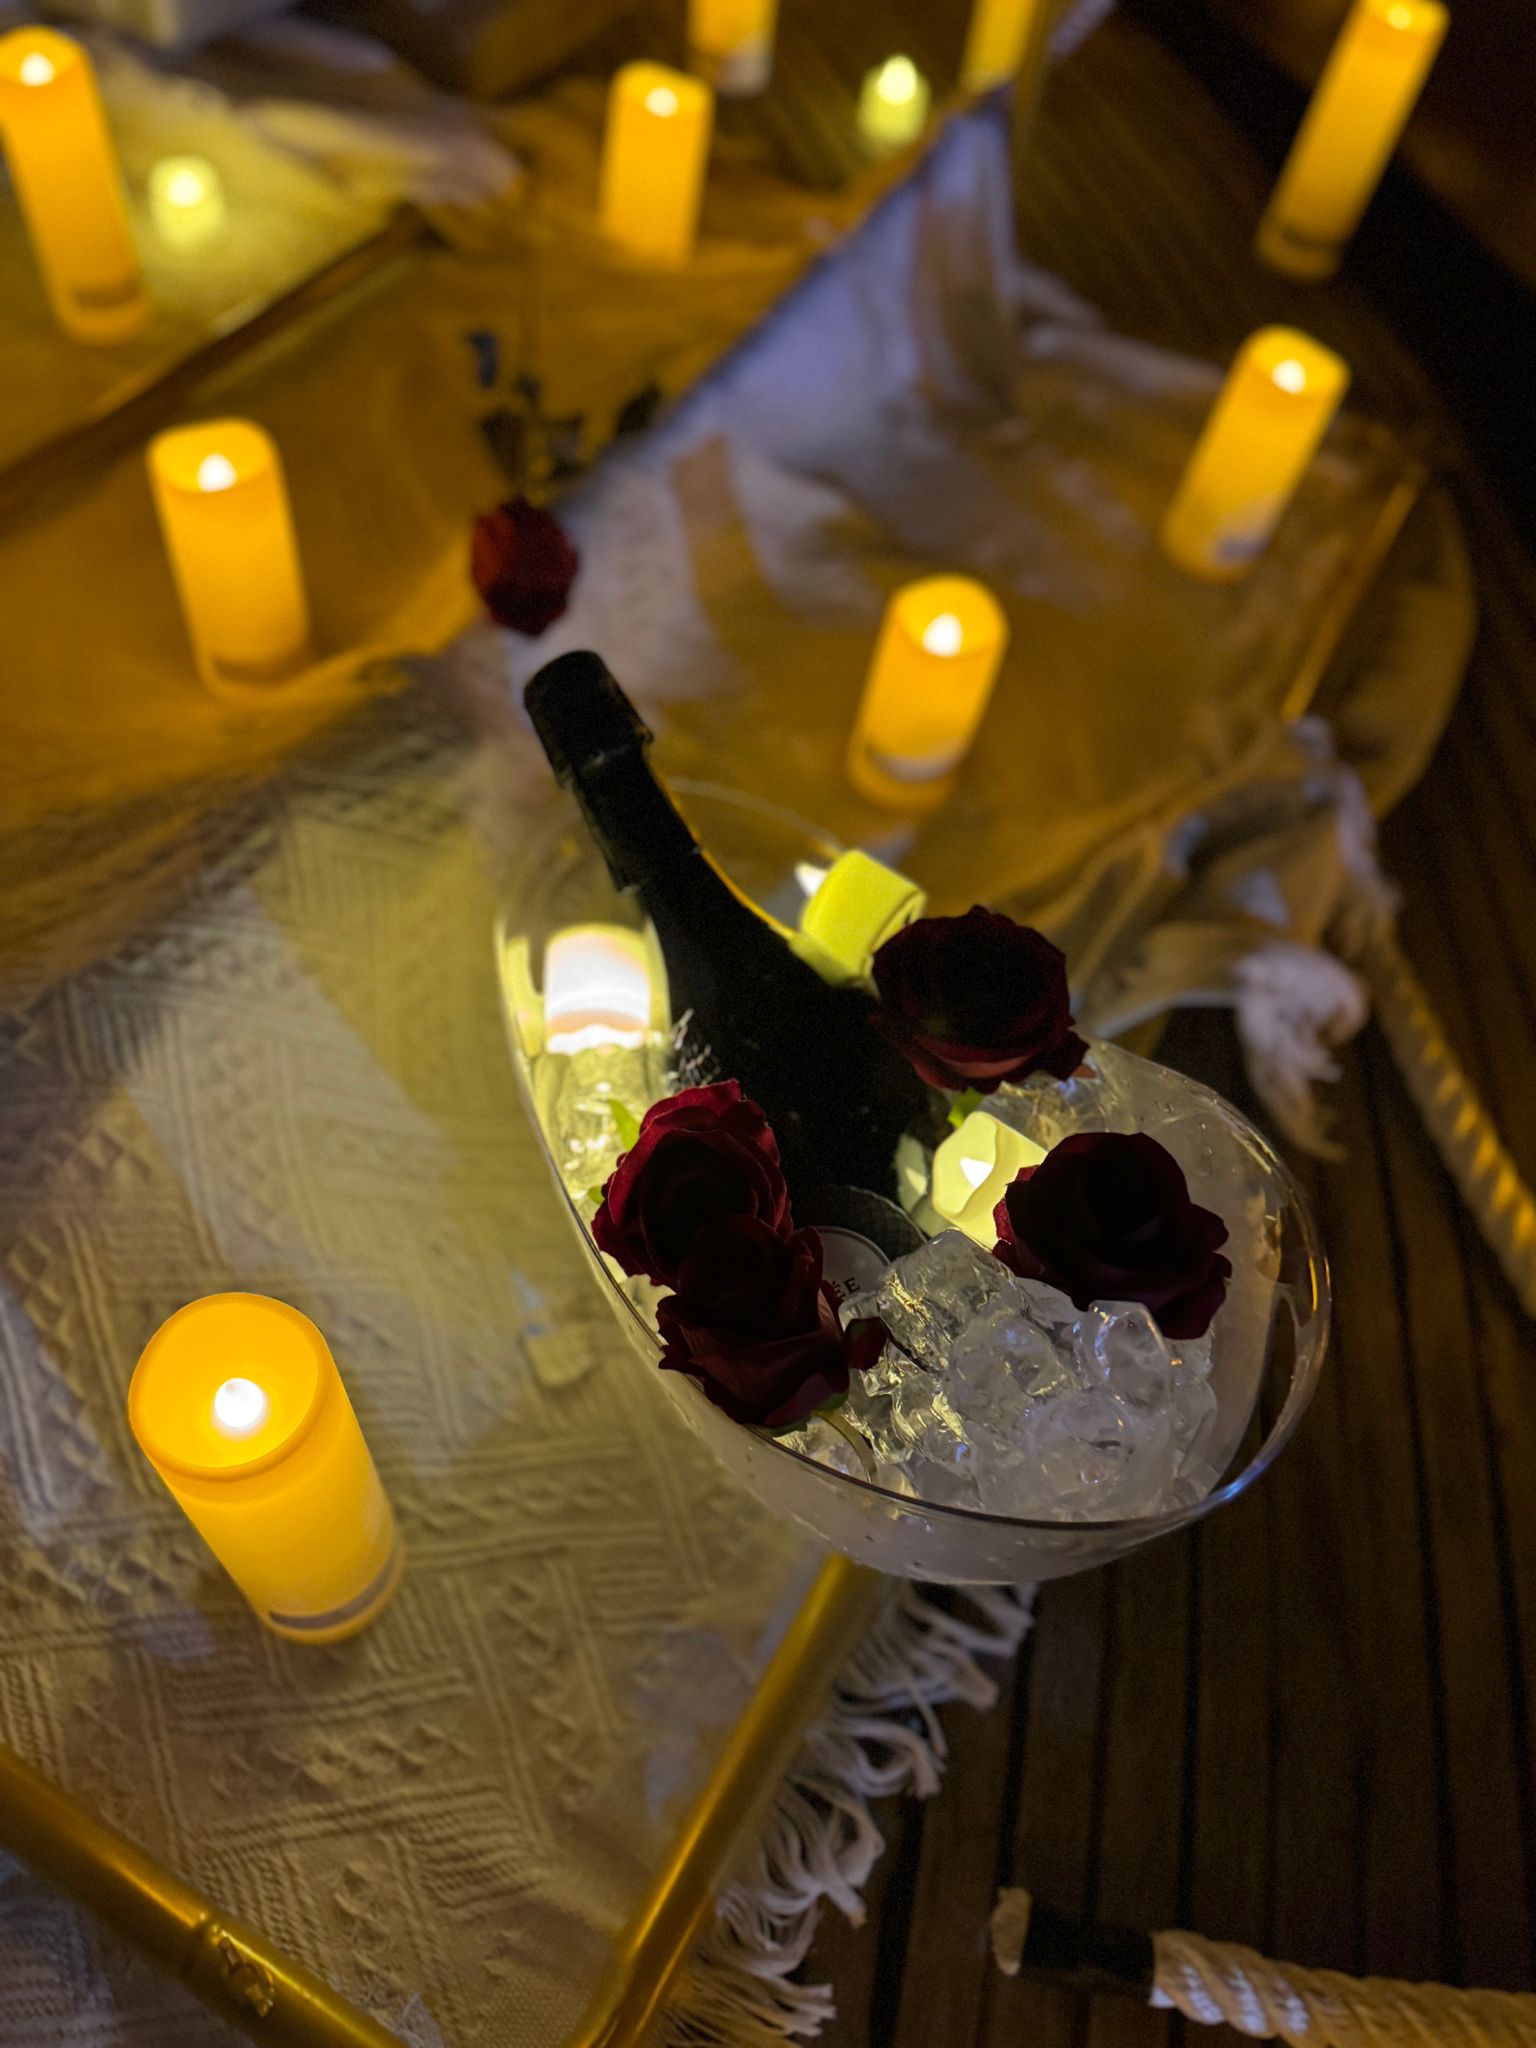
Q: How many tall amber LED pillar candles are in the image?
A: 9